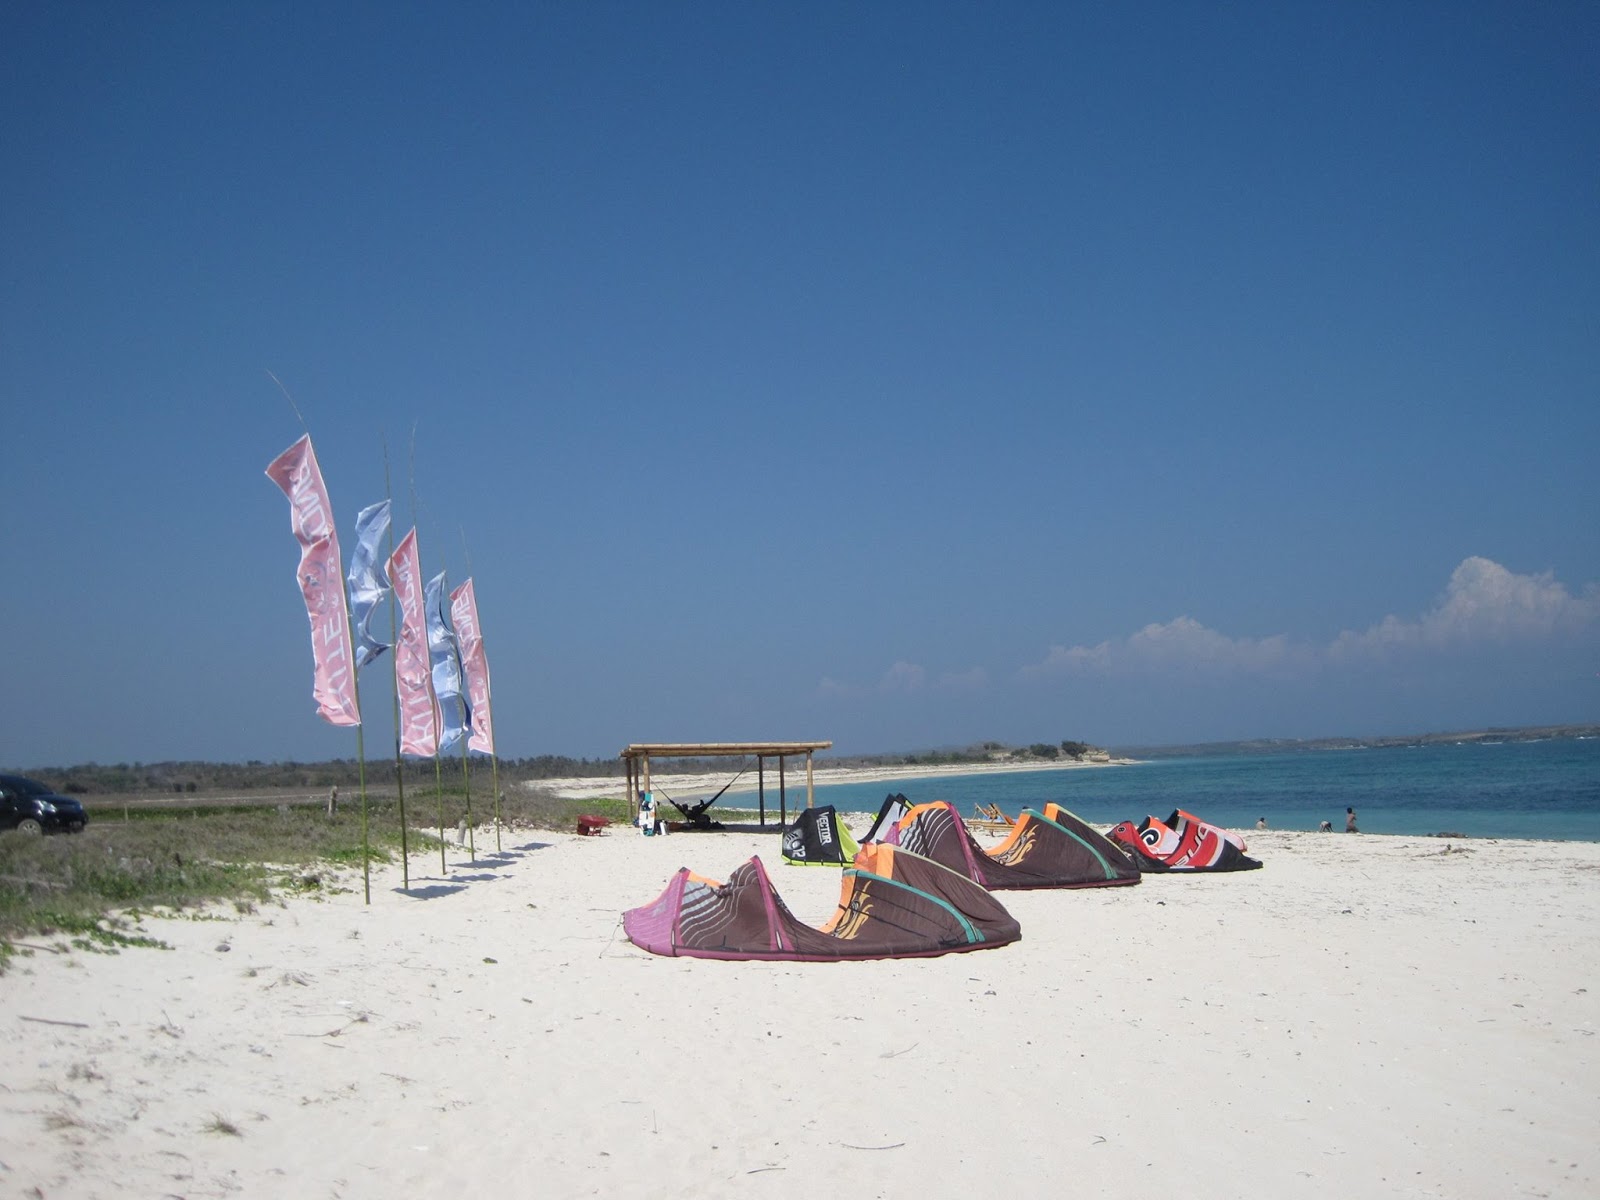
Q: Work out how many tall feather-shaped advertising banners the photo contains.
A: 5